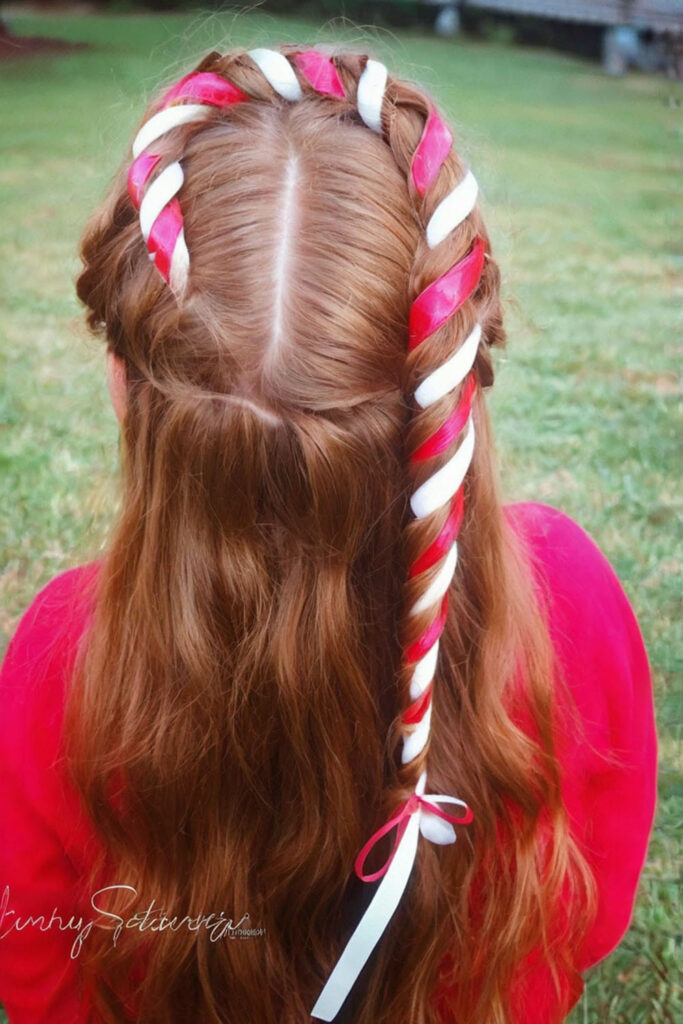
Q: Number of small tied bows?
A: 1